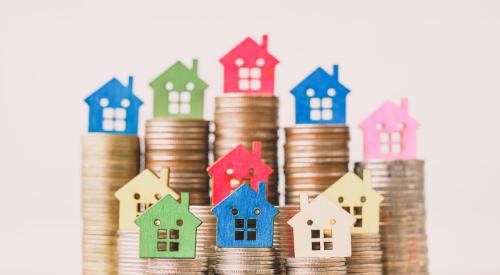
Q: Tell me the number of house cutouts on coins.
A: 11